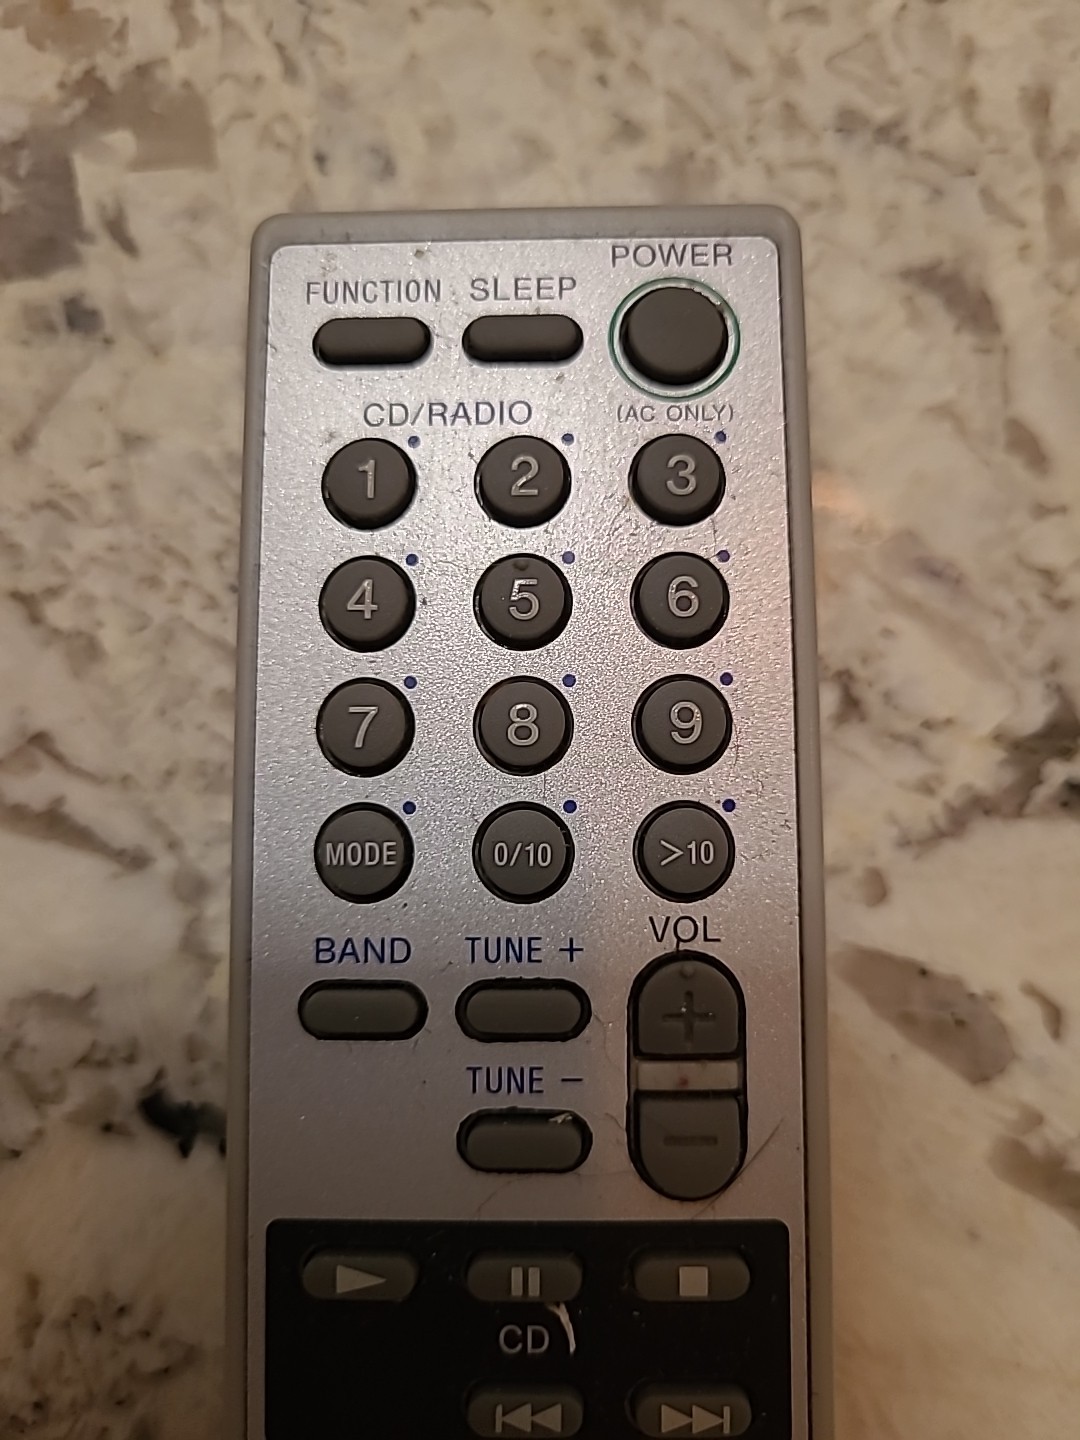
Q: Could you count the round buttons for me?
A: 13